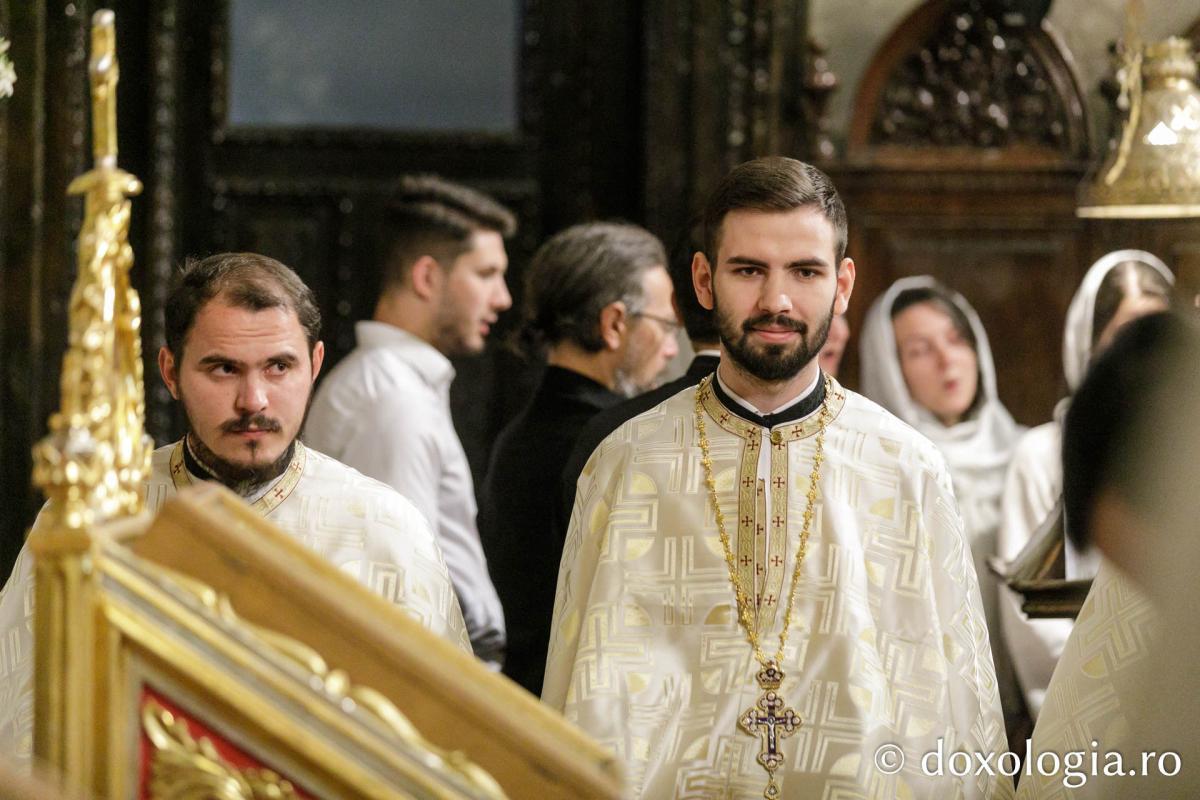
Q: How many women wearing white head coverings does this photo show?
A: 2